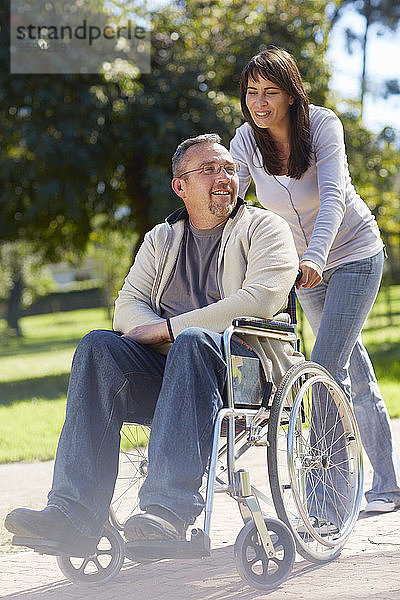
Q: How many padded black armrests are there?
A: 1